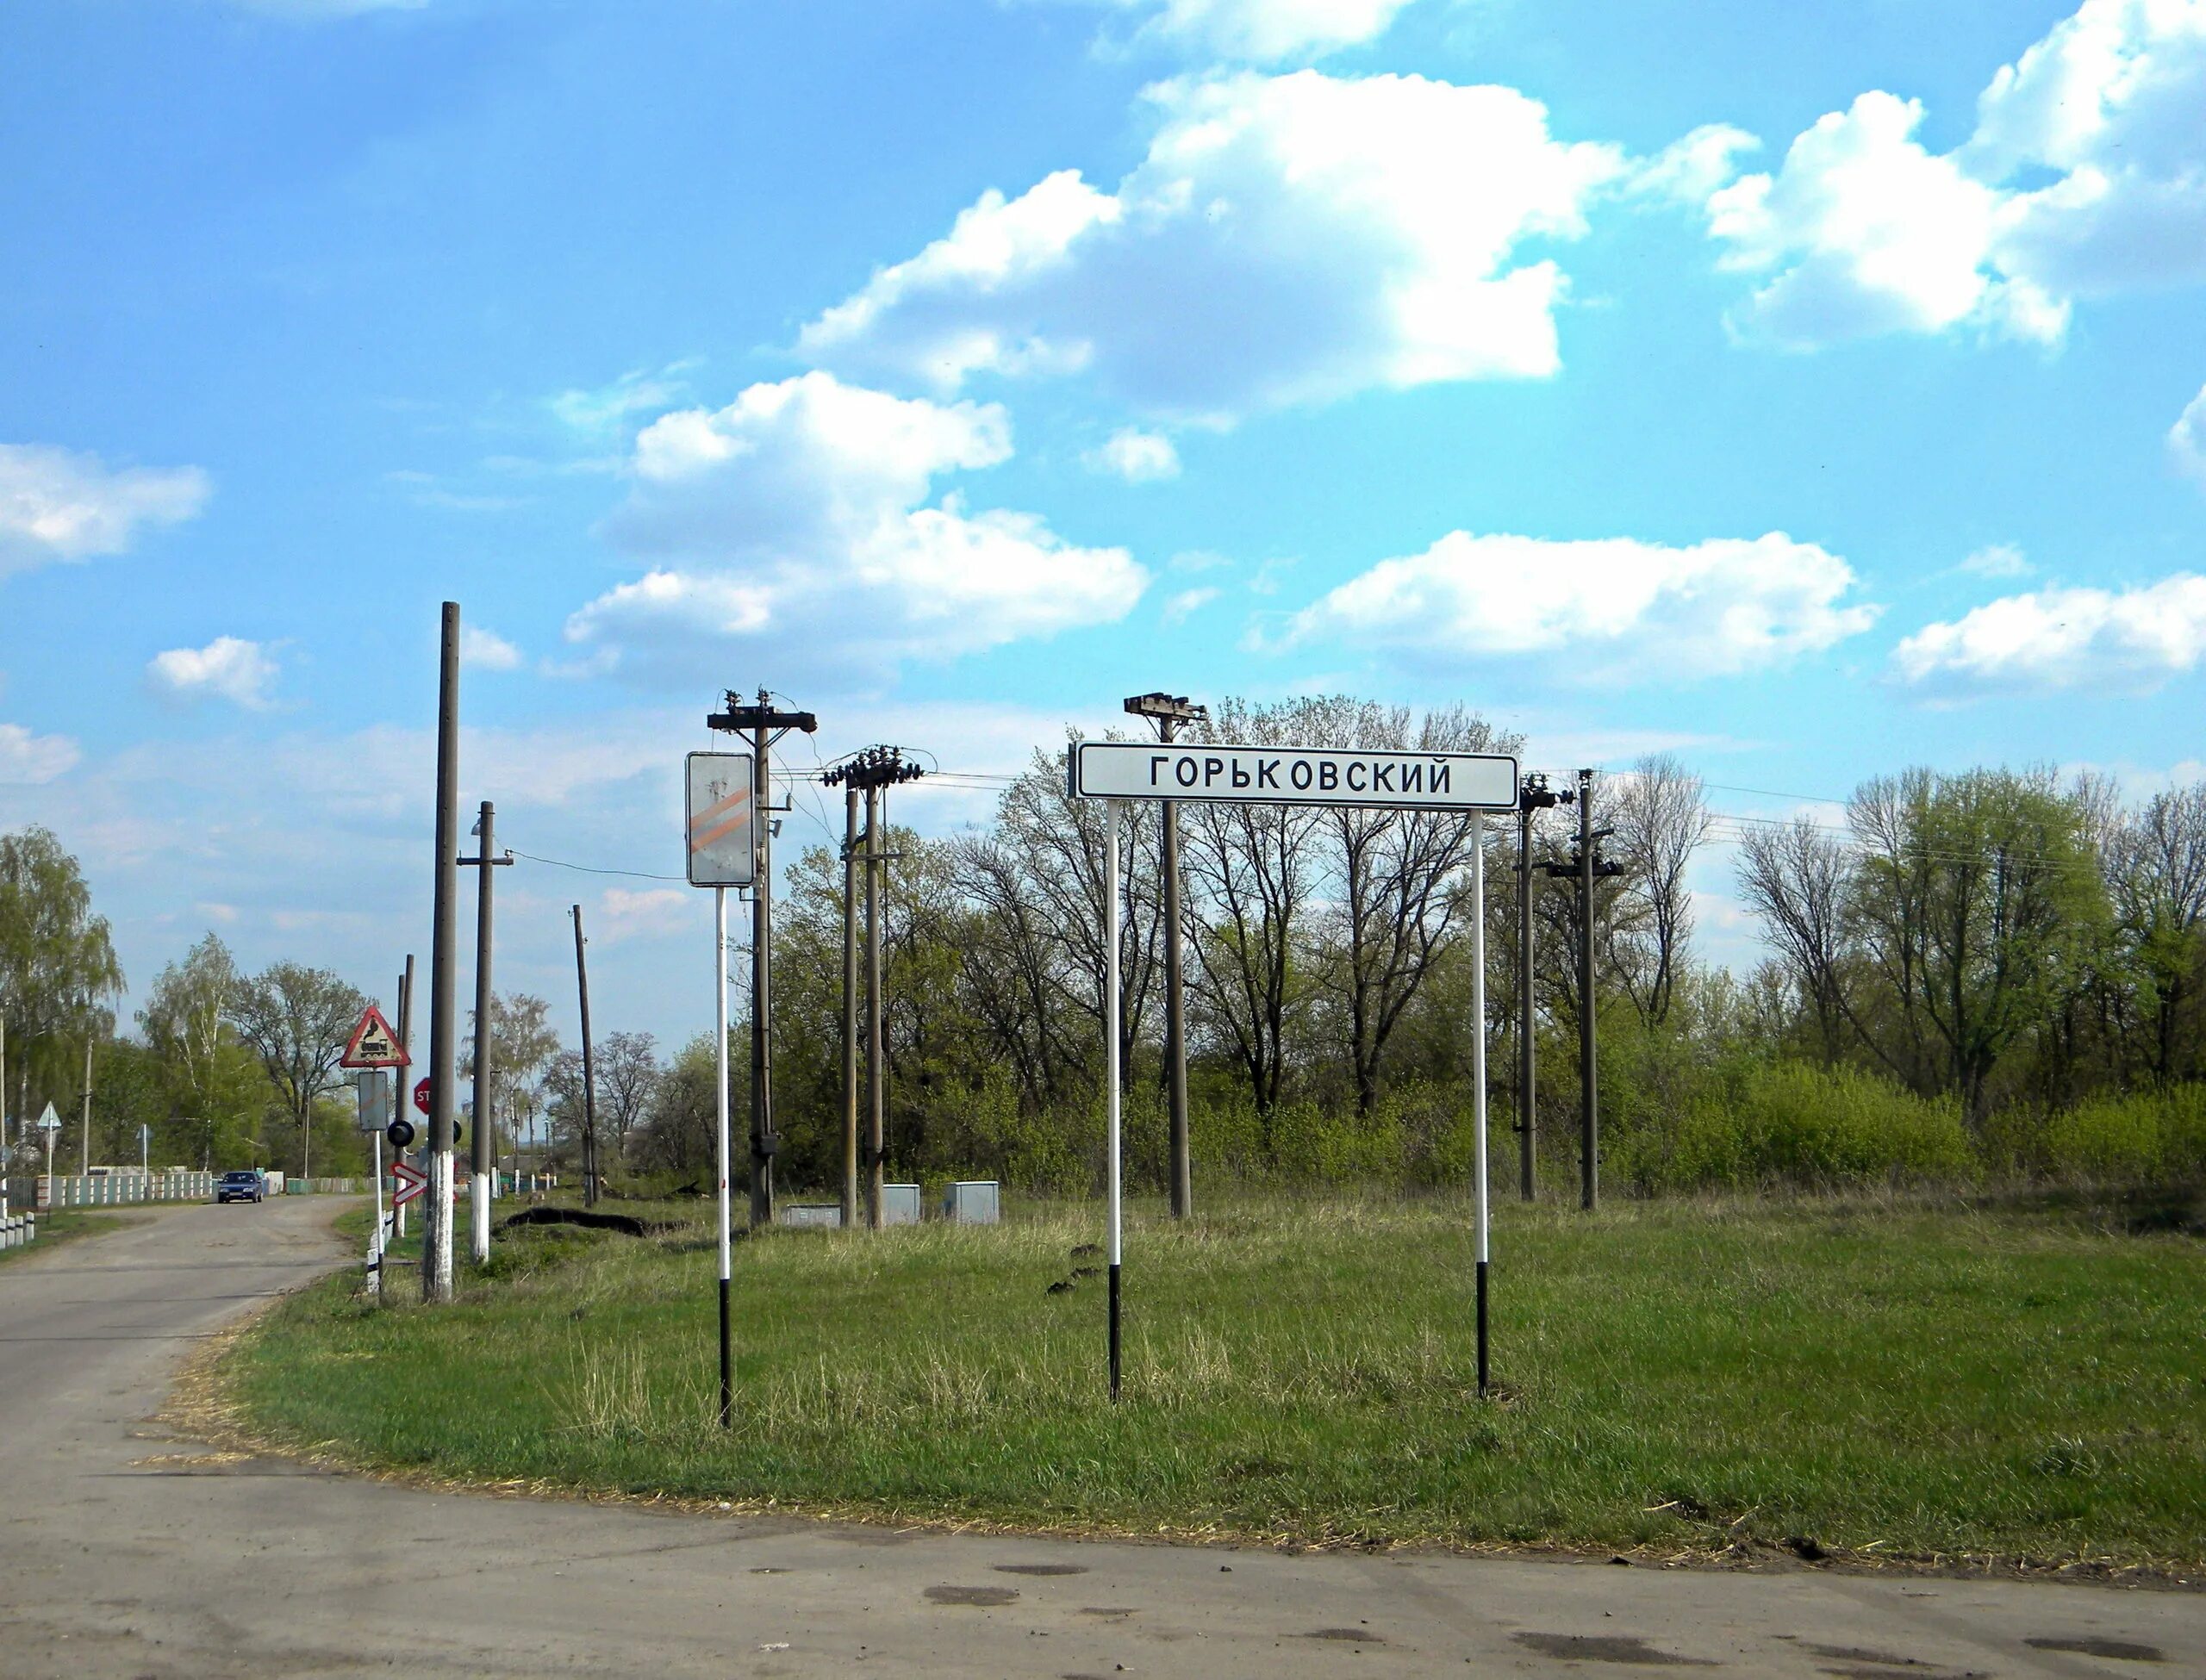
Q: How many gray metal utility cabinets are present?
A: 3